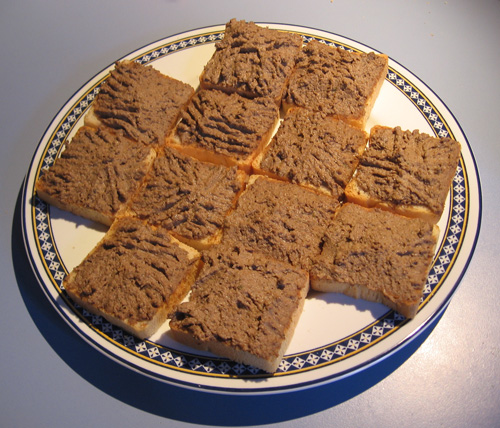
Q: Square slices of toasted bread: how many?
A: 12